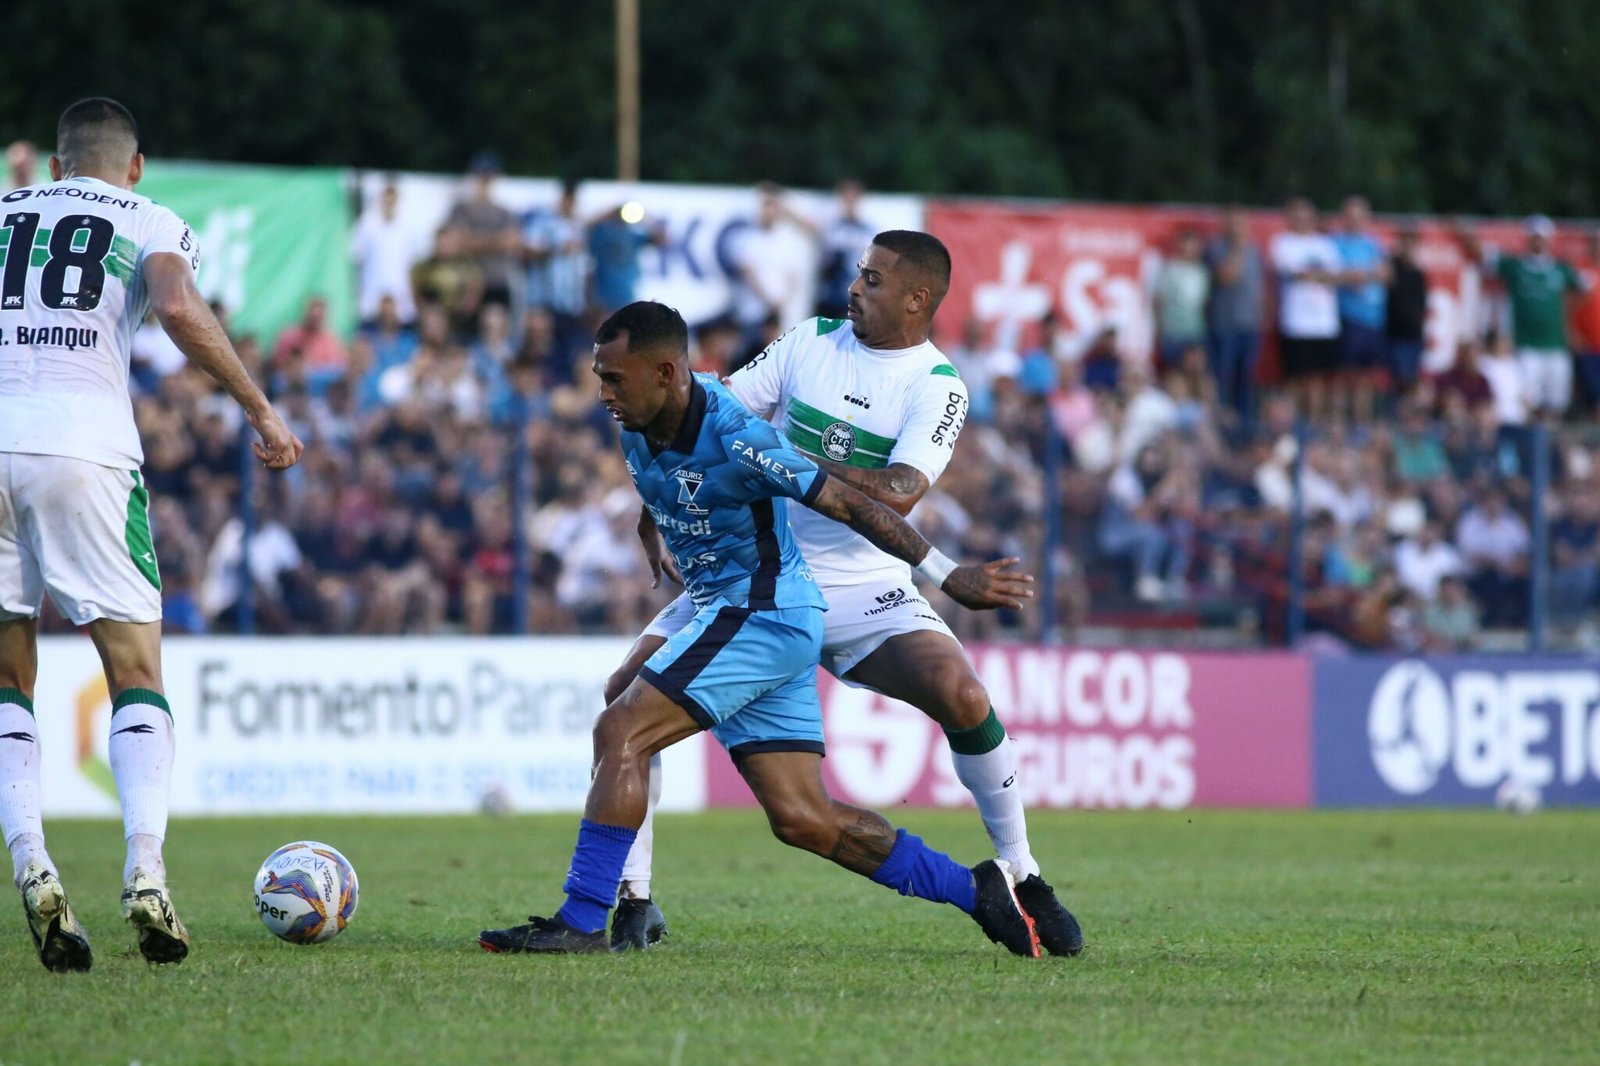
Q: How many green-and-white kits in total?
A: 2